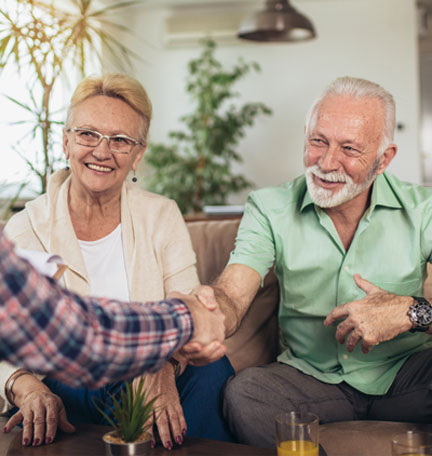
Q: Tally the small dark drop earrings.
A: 2